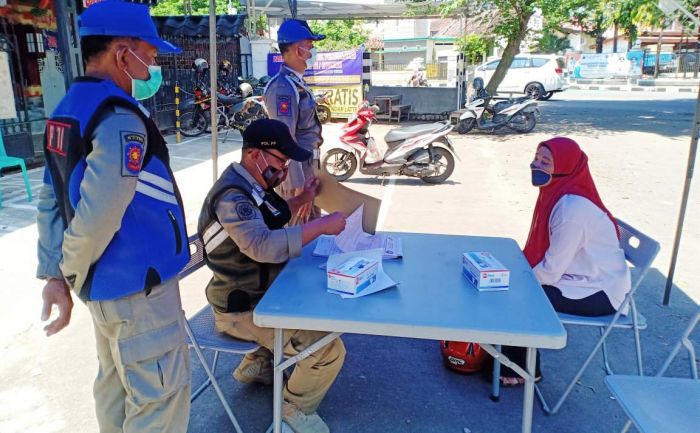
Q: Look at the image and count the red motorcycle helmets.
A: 1